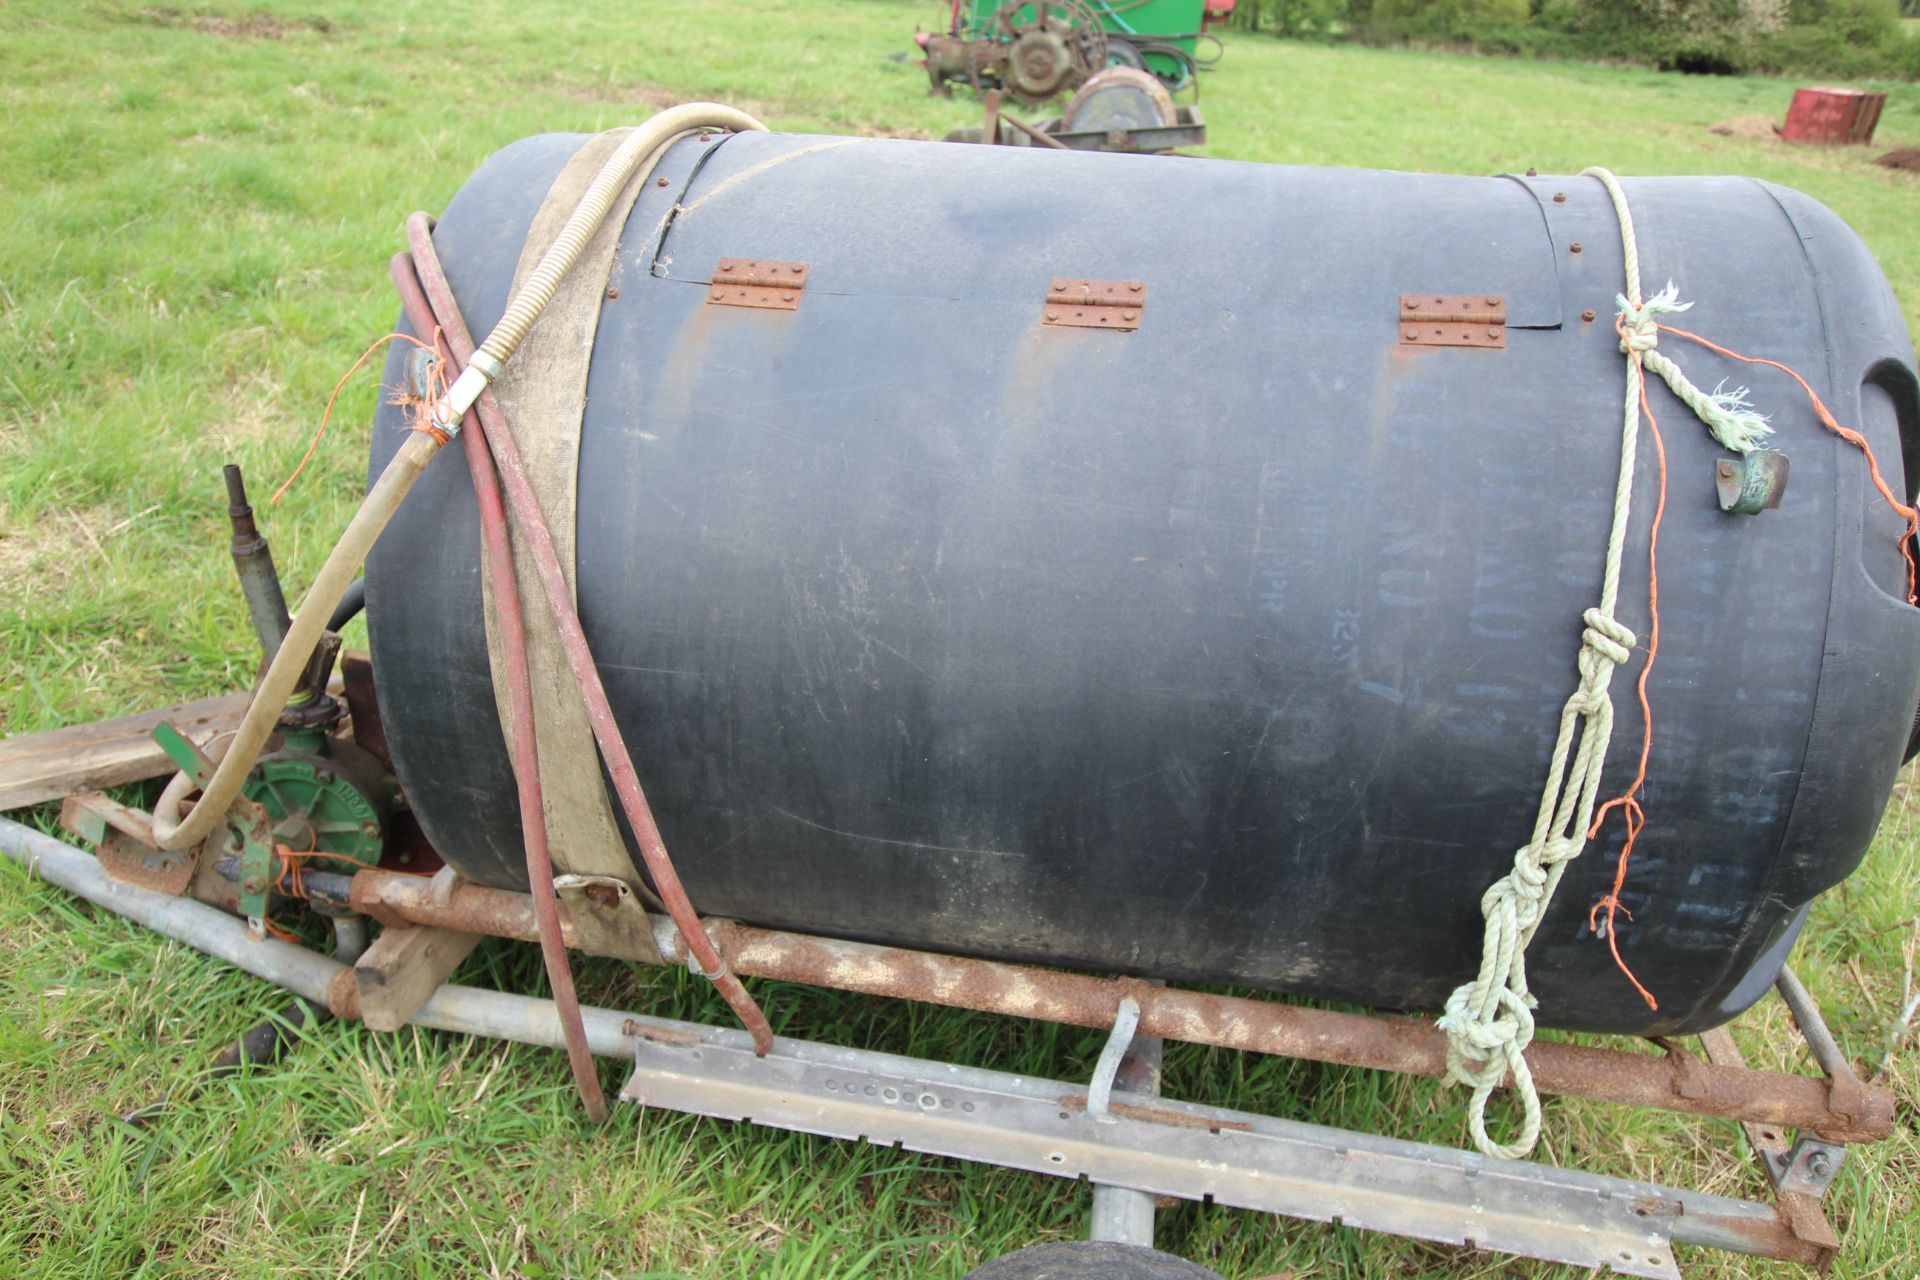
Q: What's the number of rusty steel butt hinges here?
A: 3